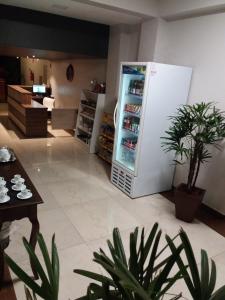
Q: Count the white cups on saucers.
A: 6